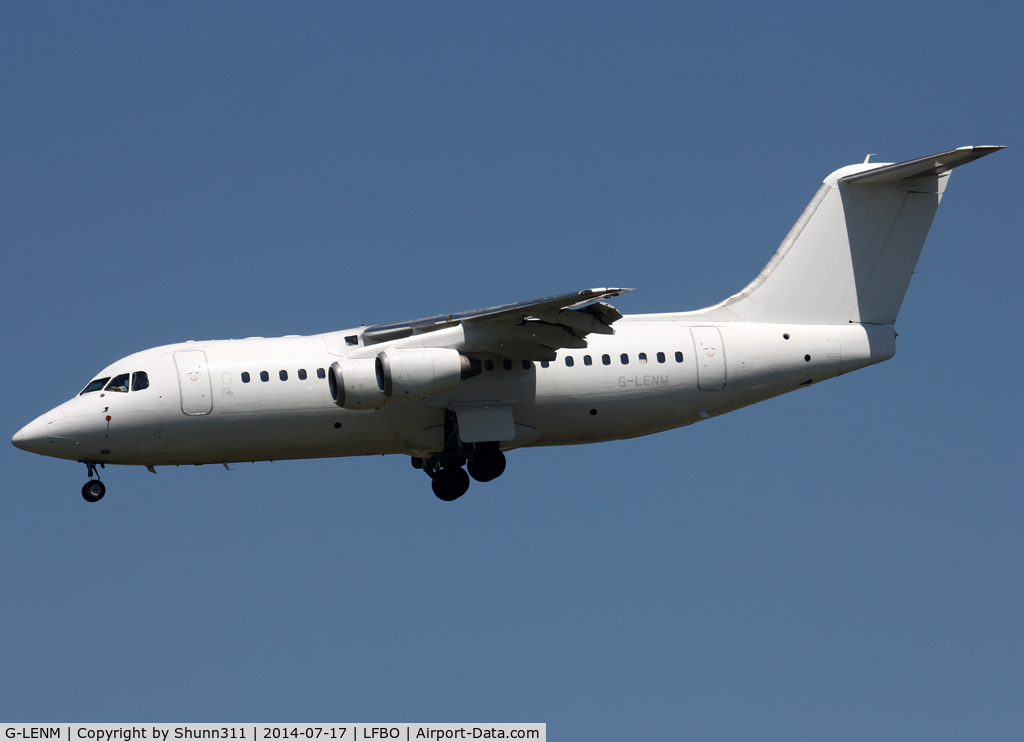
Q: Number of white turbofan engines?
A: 2